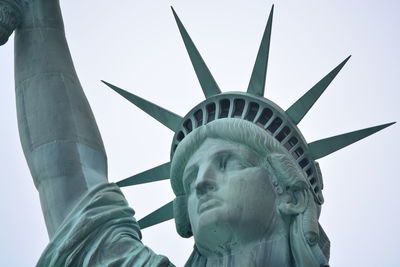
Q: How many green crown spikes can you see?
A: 7